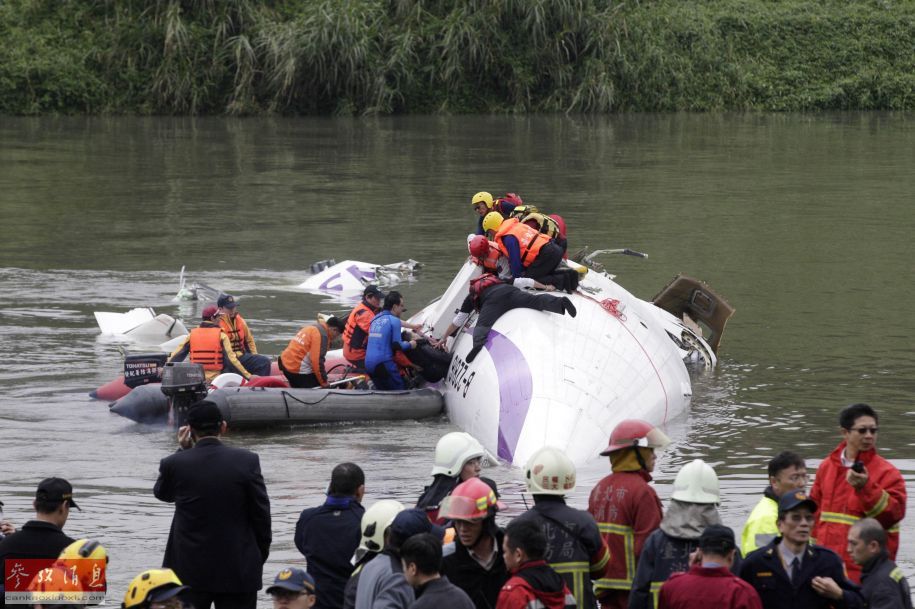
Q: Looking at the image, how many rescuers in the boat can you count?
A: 5